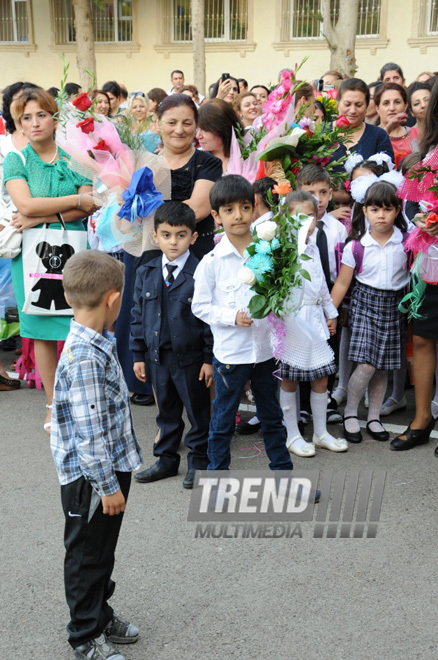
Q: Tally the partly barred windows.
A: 5